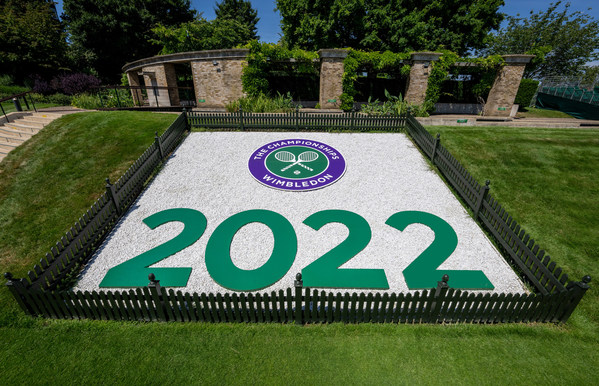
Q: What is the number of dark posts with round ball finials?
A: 14